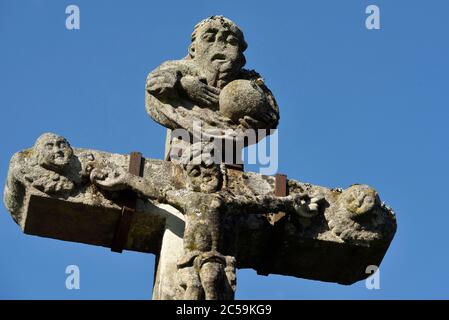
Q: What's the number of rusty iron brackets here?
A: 2